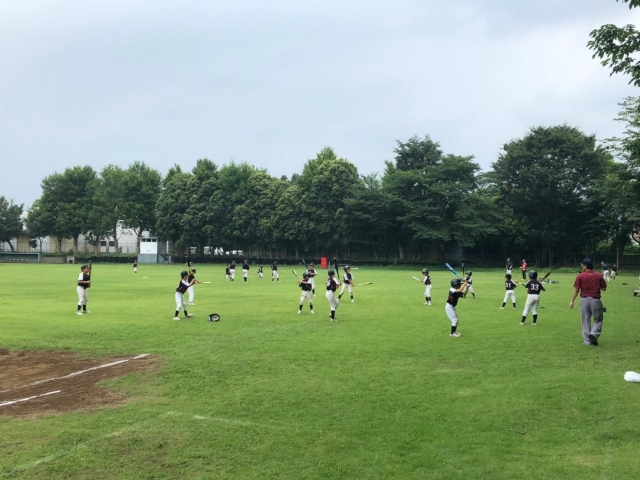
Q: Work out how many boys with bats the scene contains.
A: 12